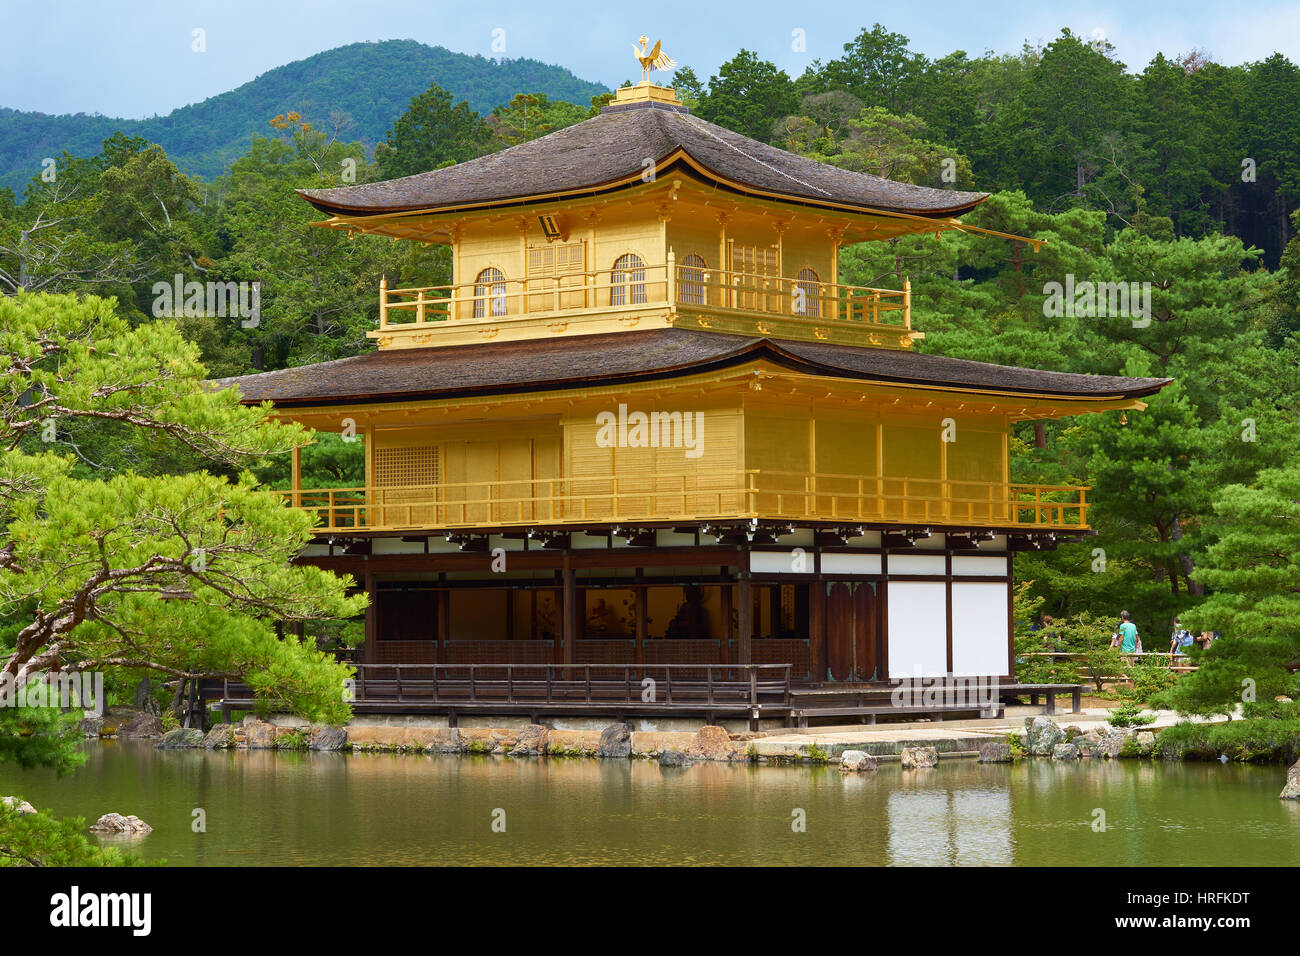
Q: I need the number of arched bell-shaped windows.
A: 4